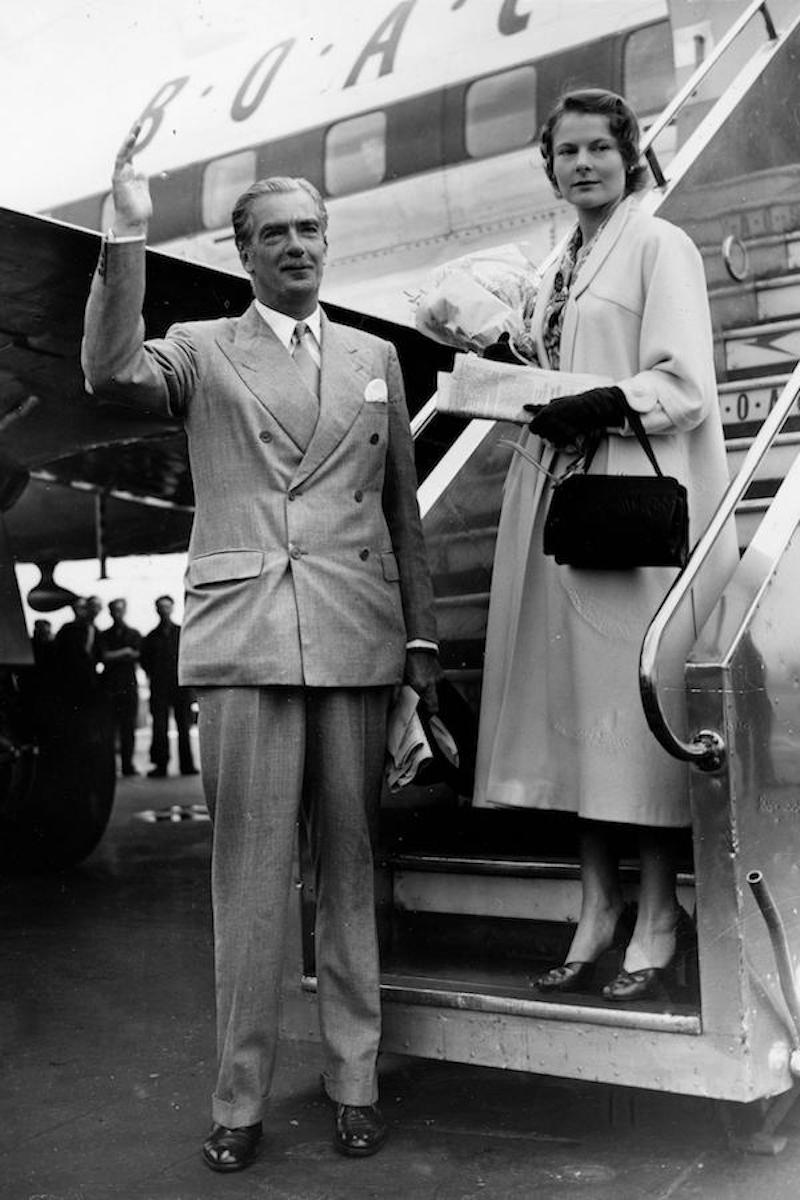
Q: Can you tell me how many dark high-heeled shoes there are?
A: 2